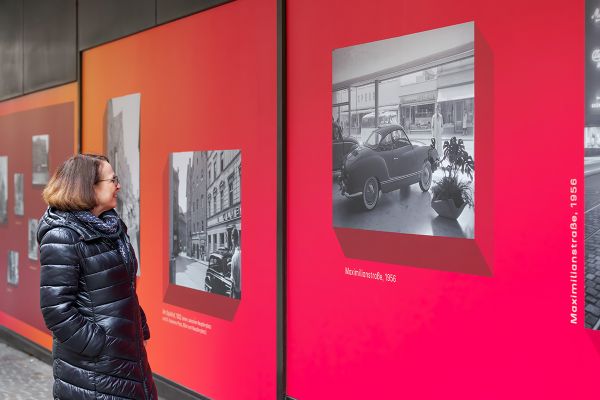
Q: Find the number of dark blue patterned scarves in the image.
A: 1